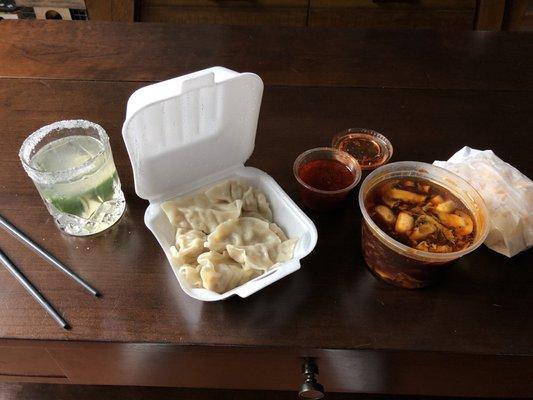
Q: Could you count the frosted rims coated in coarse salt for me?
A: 1